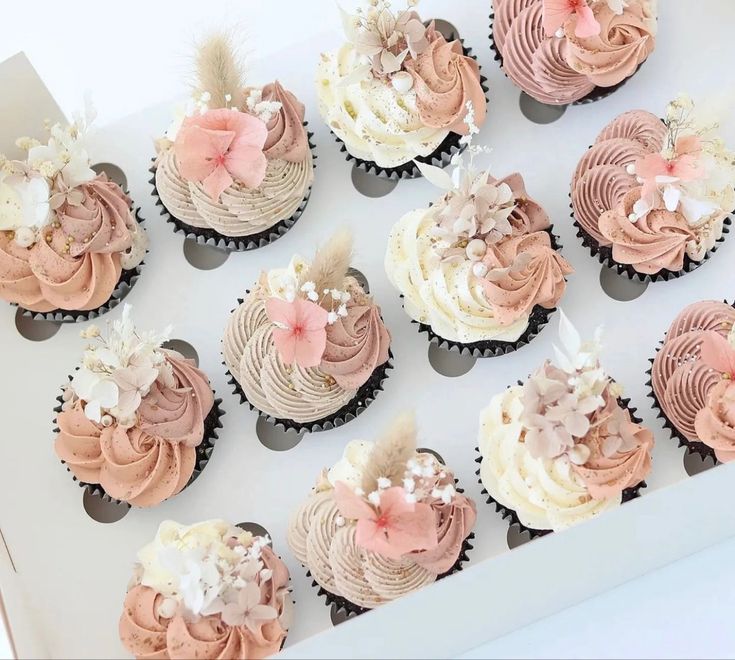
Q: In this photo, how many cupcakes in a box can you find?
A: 12